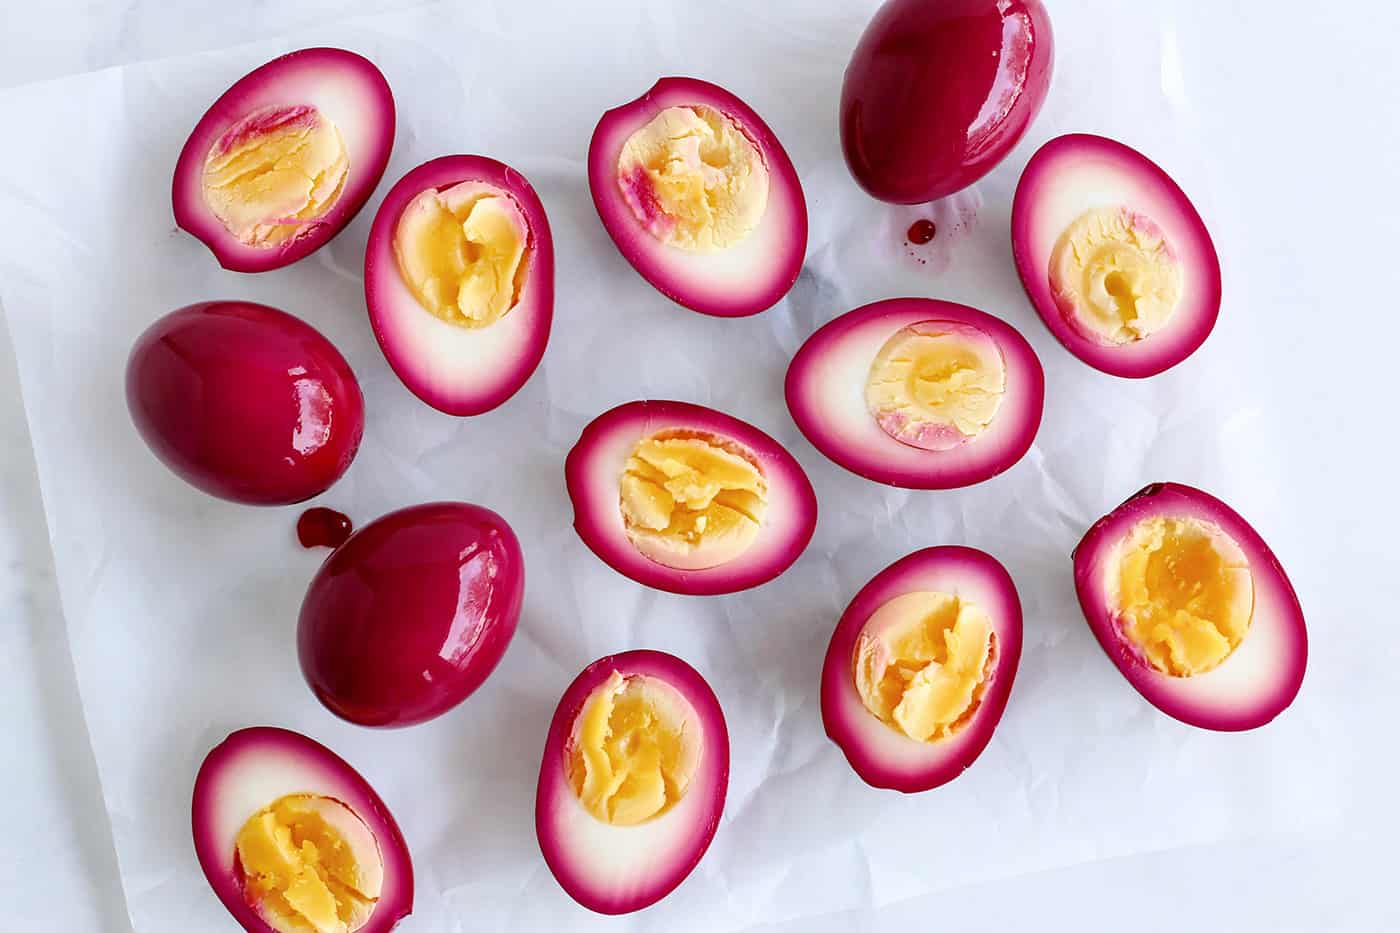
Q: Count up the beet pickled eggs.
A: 13